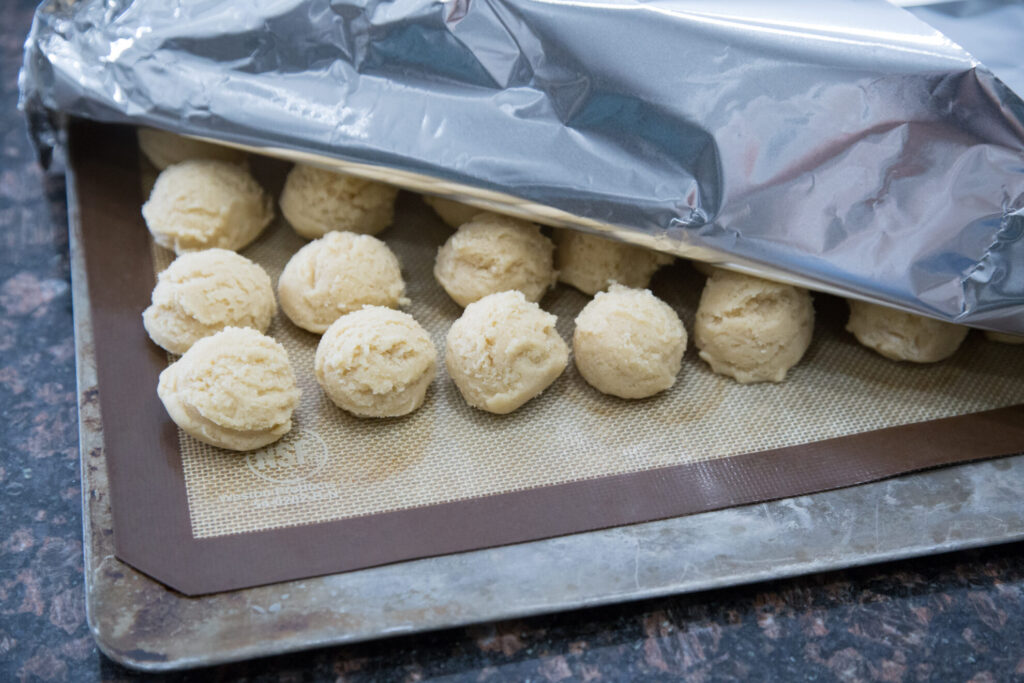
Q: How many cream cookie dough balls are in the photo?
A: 15